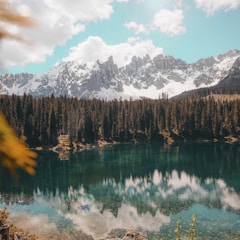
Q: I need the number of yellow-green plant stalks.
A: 2